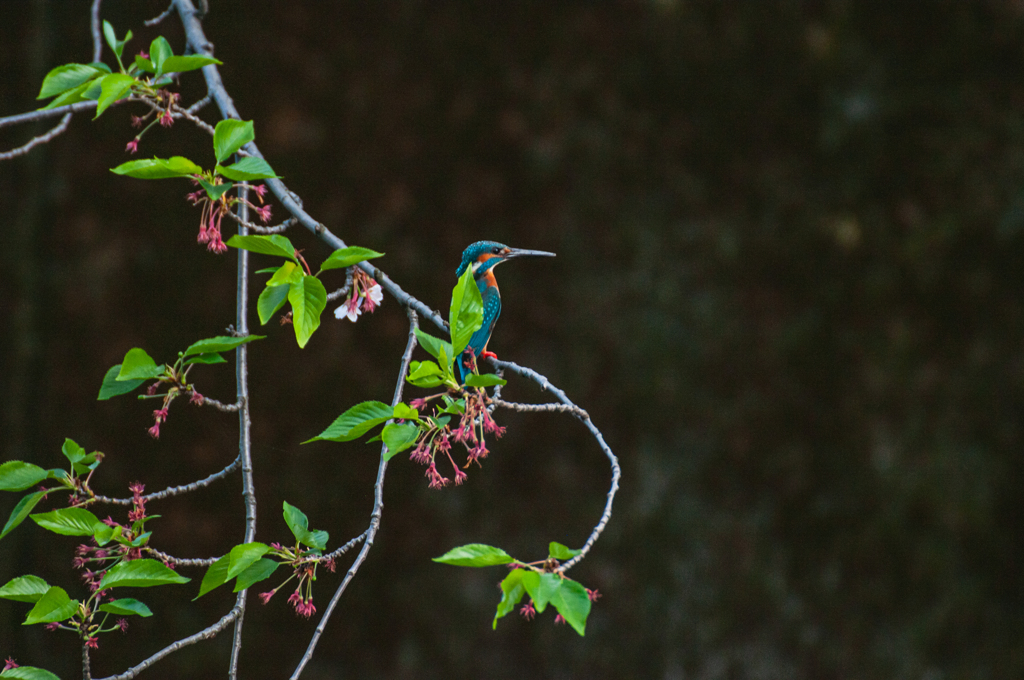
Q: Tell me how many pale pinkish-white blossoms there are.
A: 2